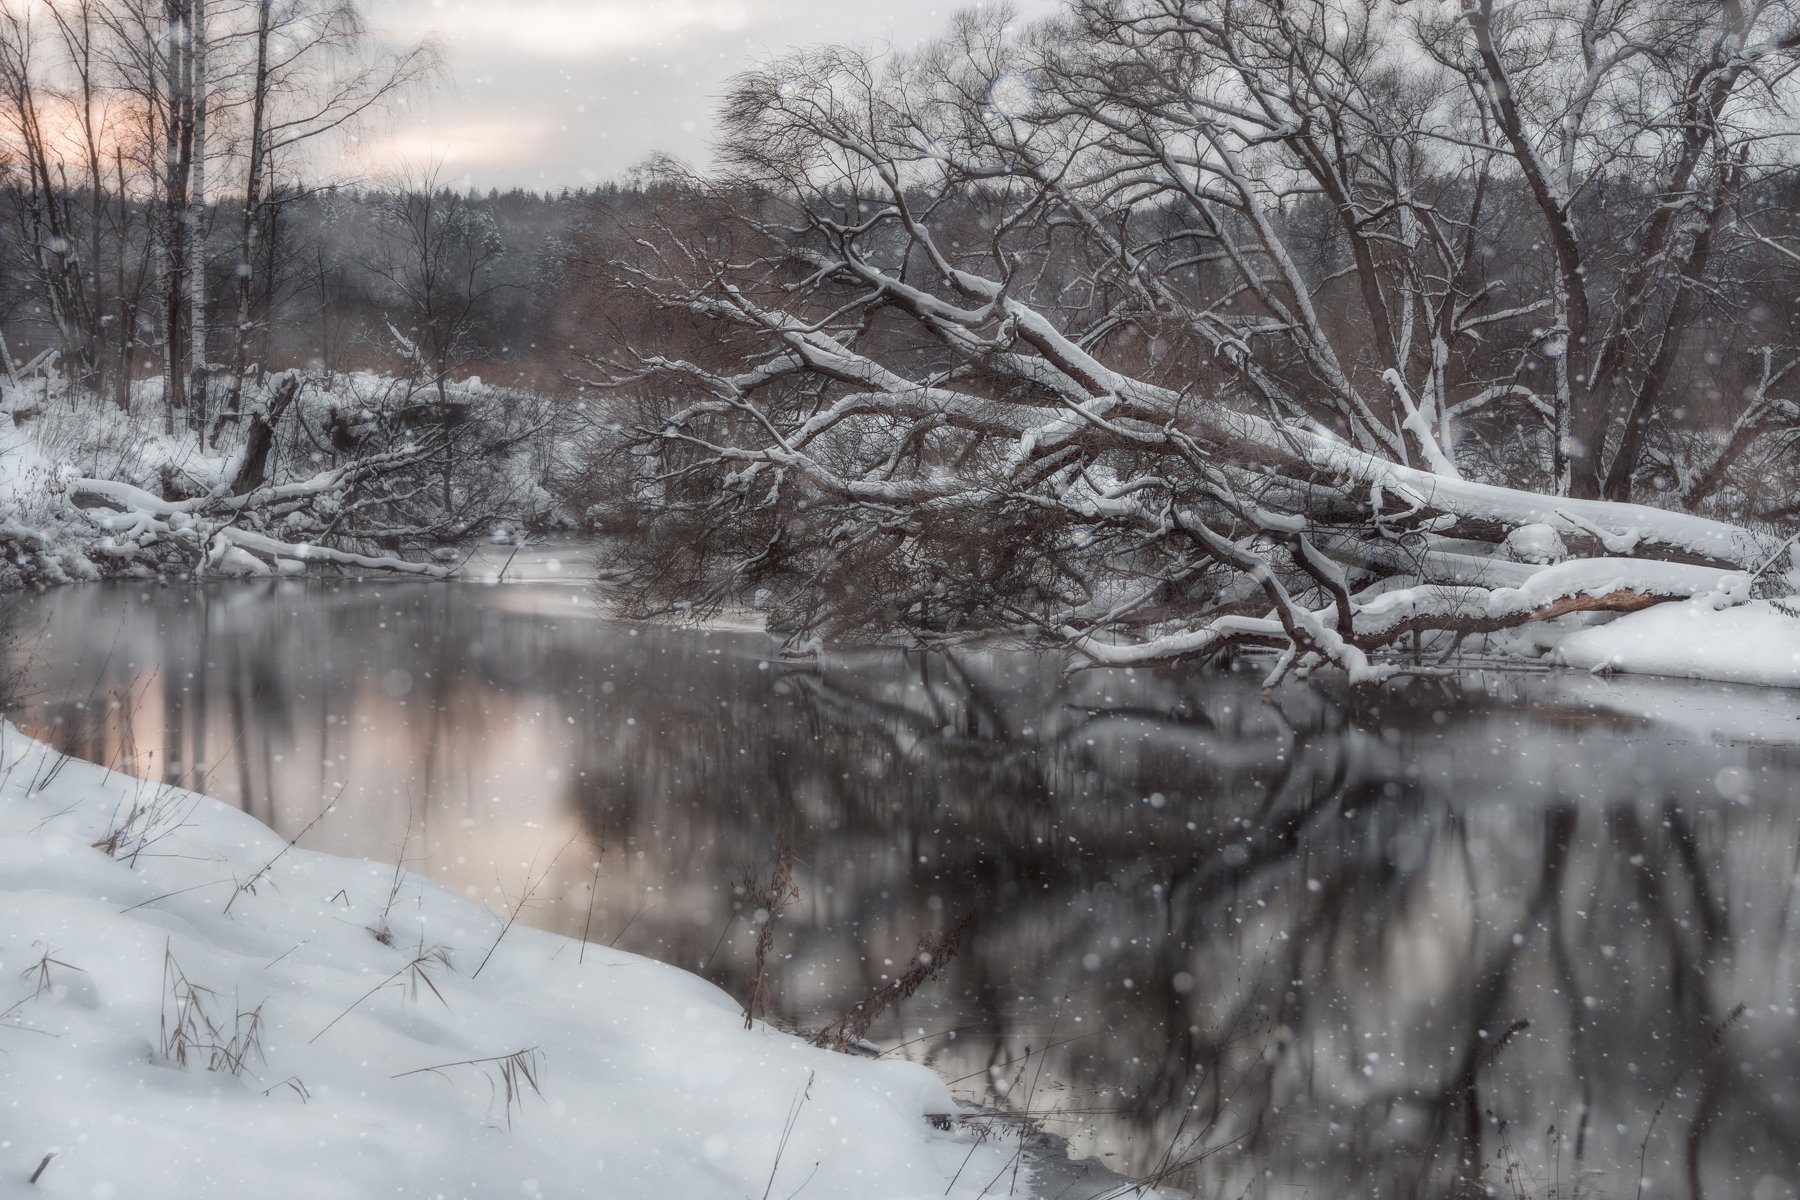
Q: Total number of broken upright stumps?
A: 1